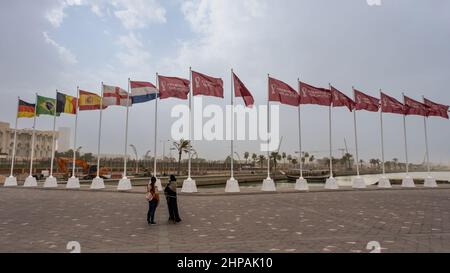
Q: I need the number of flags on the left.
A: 6